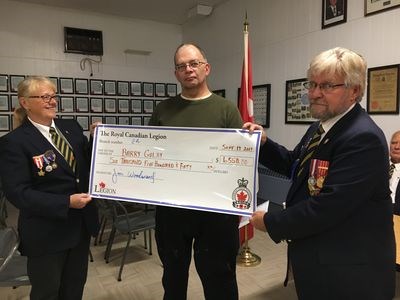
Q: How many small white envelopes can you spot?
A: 1